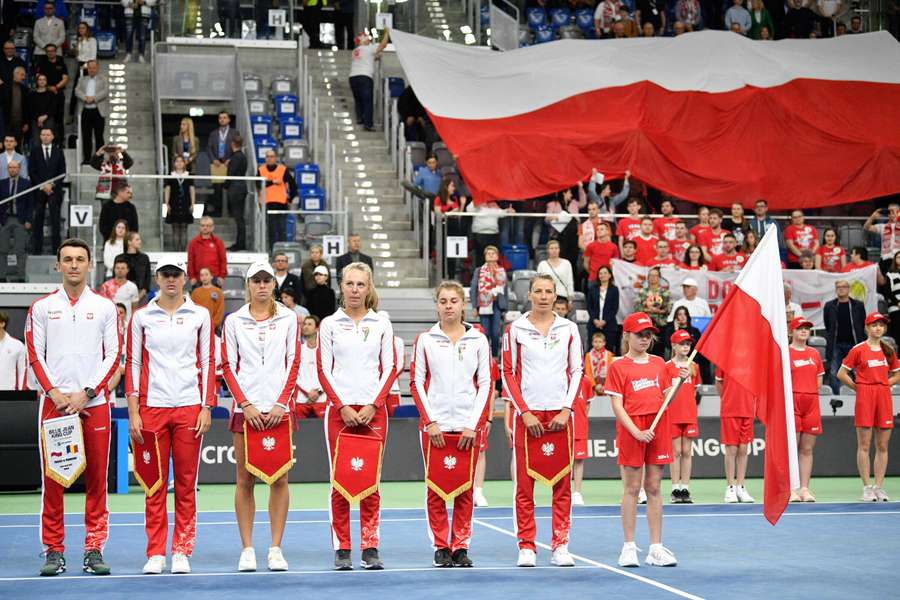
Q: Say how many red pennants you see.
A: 5